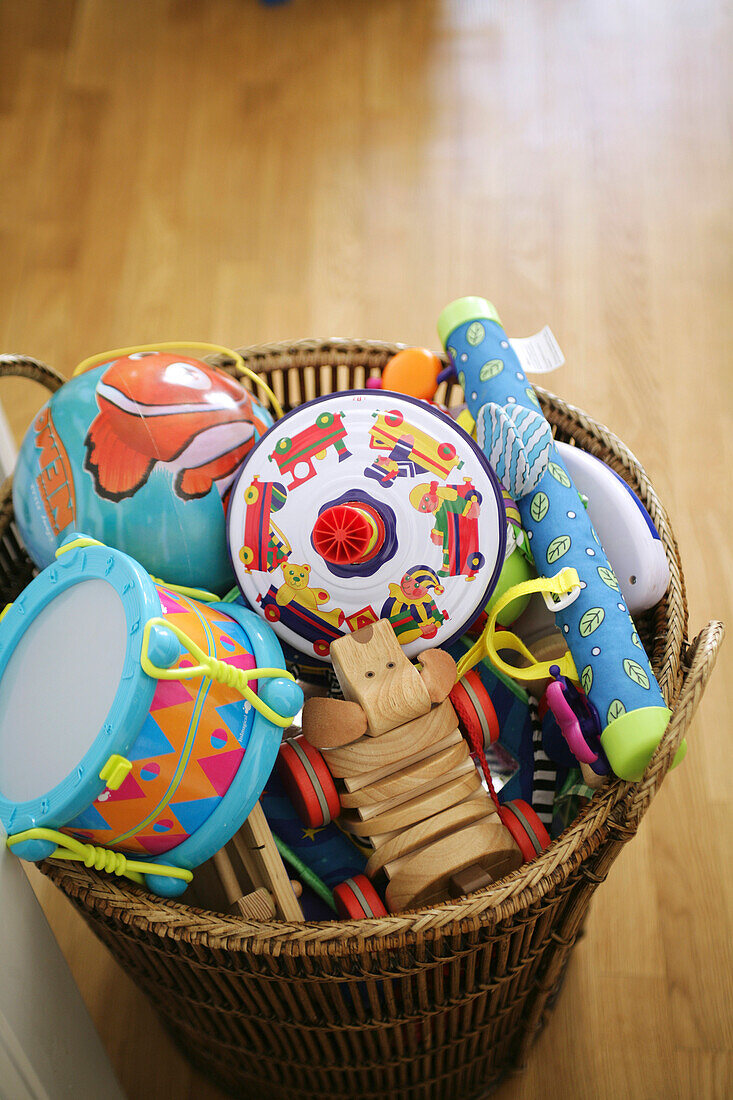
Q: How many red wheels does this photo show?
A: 4